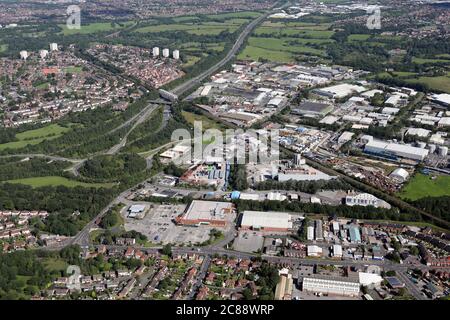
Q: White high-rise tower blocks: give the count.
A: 6